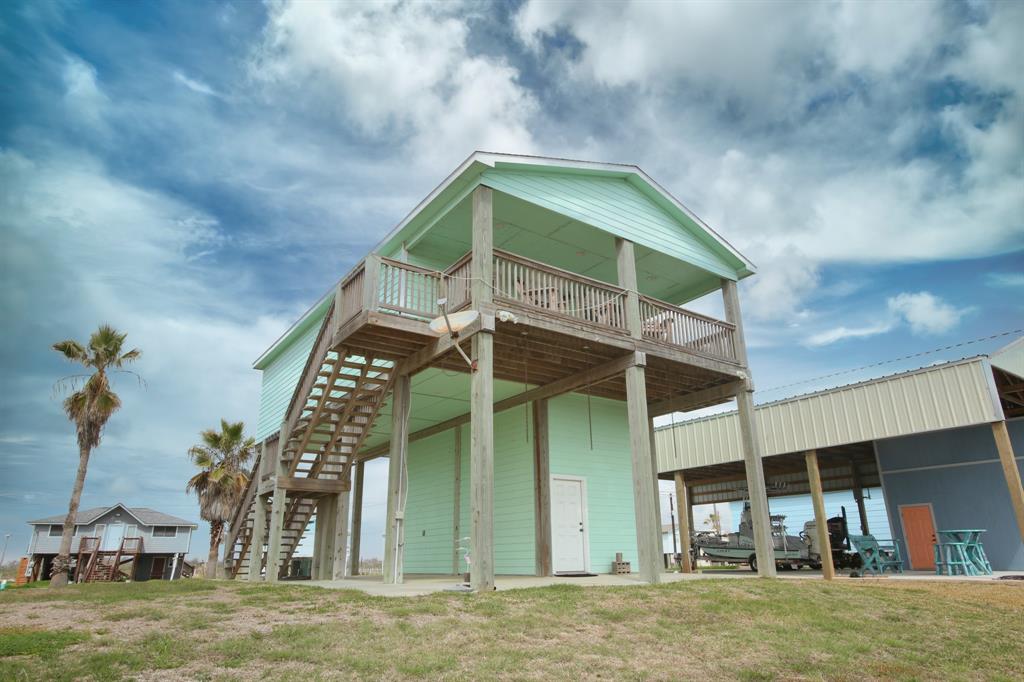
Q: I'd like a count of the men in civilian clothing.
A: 0